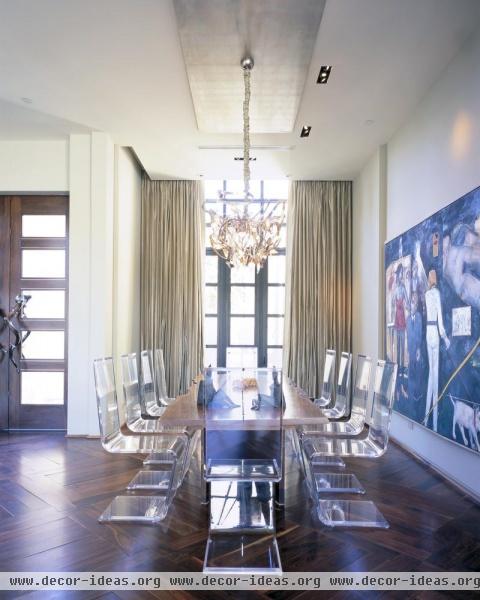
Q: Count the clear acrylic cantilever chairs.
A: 10